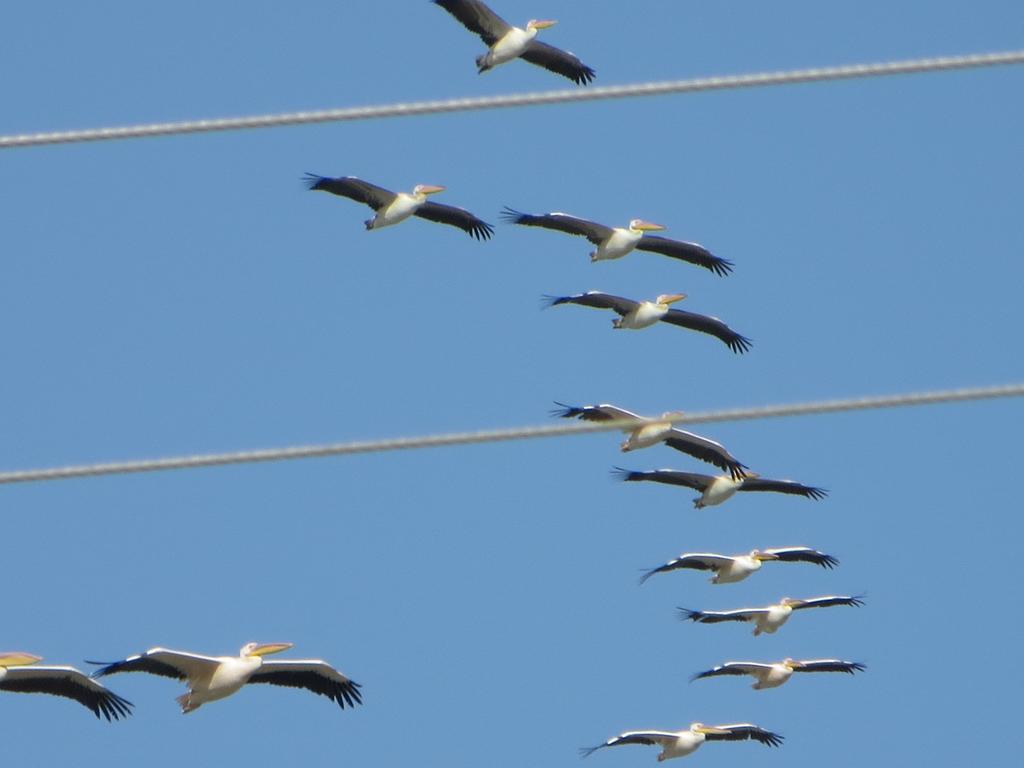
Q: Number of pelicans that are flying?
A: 12